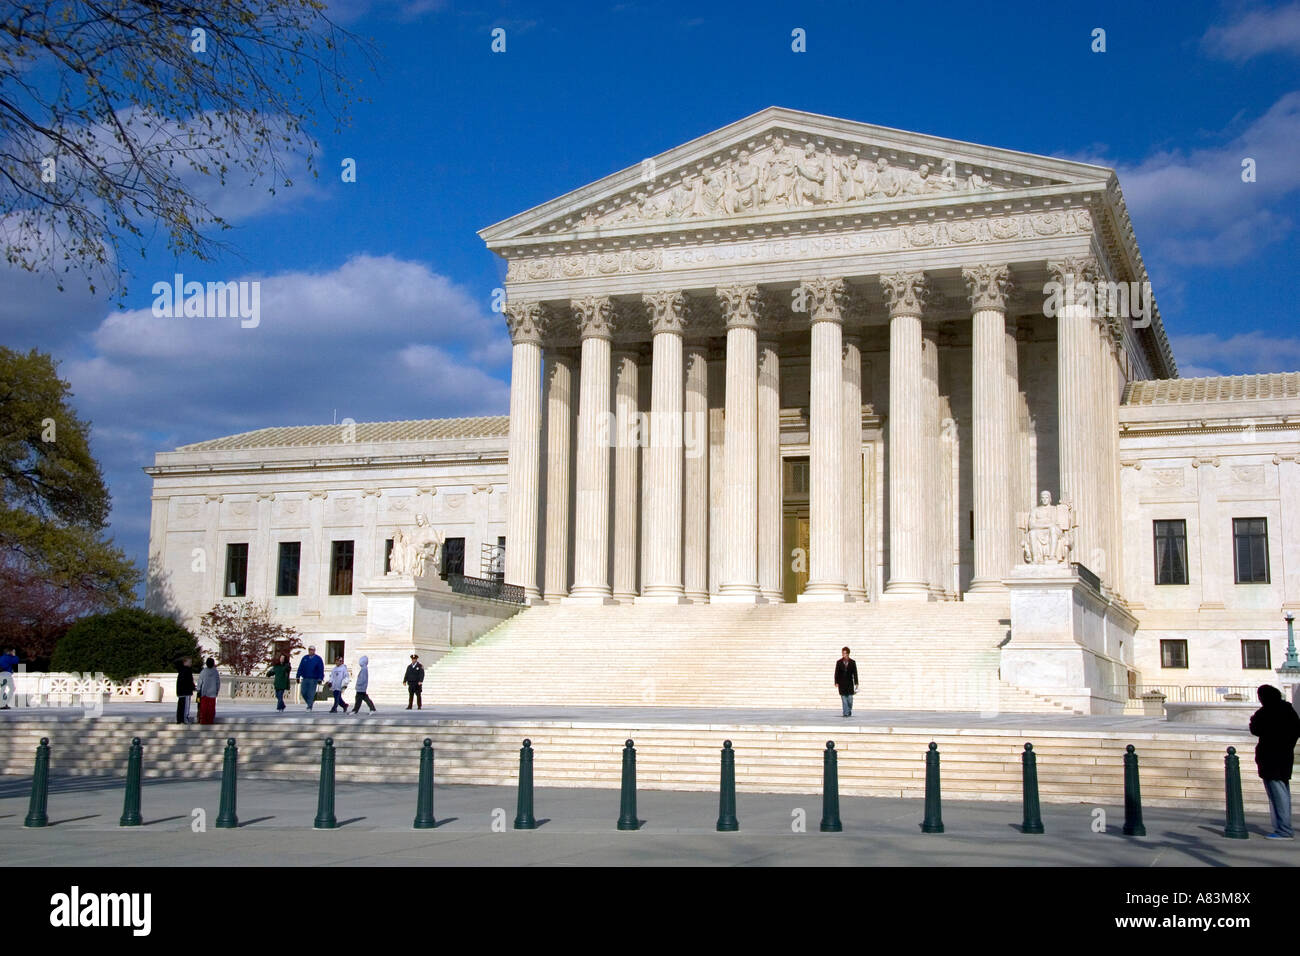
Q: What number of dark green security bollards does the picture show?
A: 13